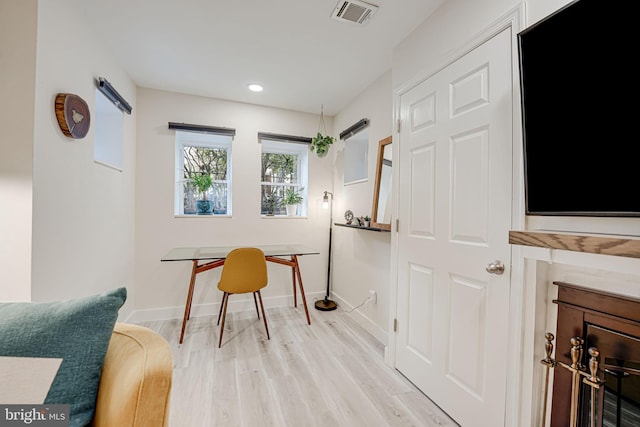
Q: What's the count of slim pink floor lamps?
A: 0